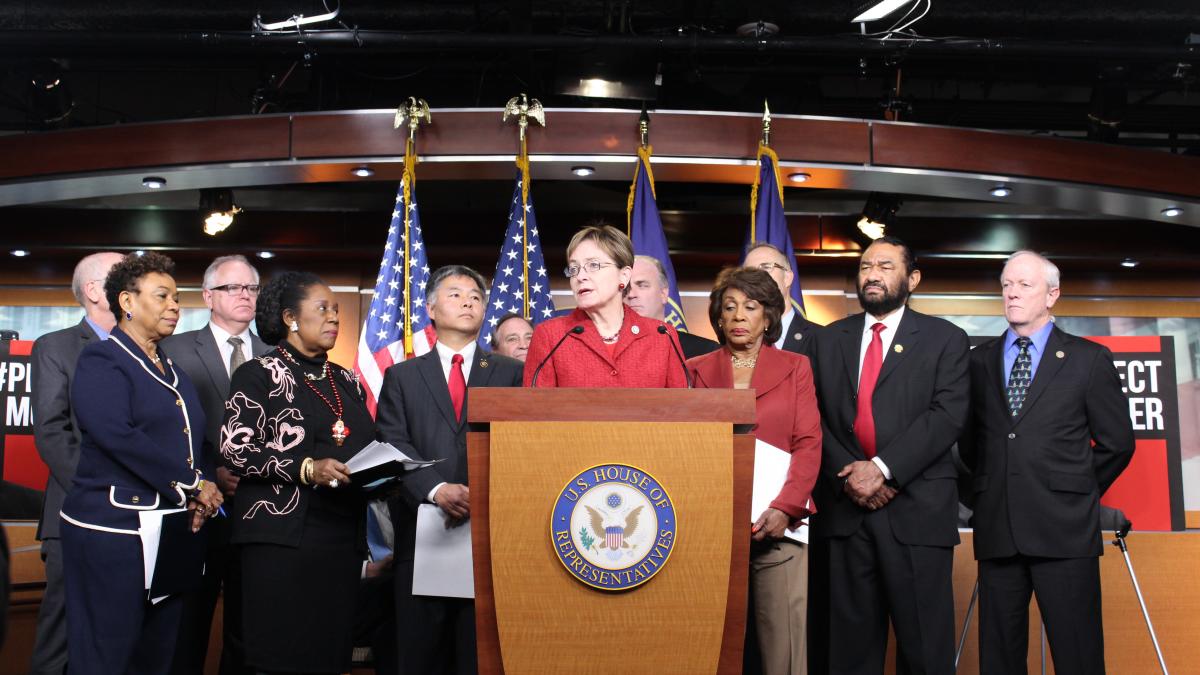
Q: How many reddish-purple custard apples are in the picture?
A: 0